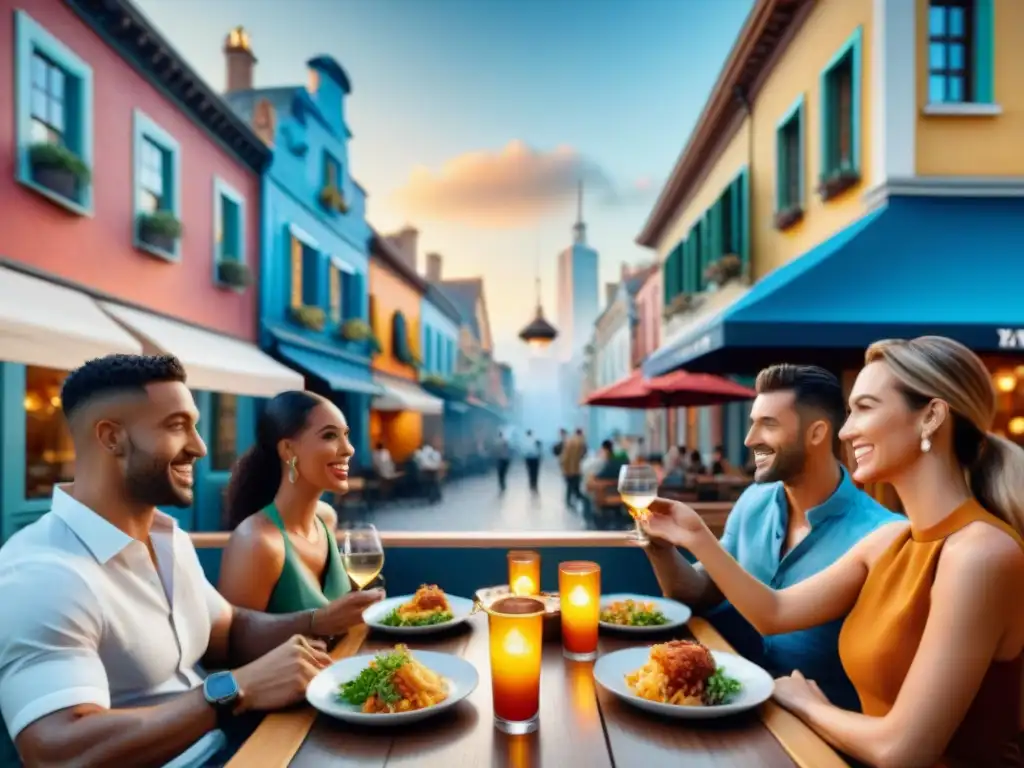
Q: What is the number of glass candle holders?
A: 3